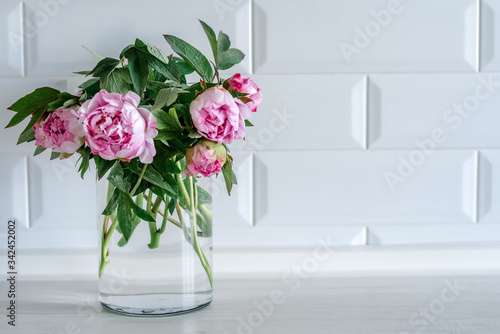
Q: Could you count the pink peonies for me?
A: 5